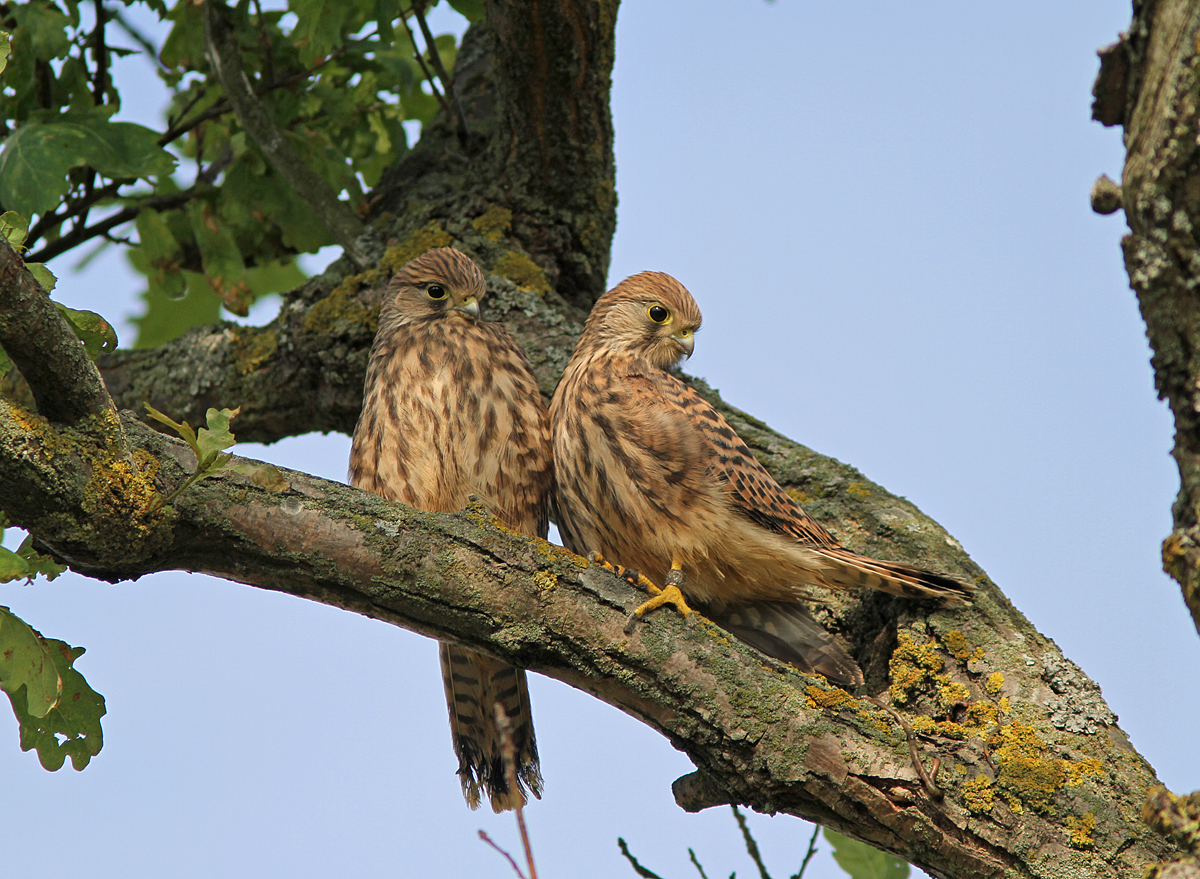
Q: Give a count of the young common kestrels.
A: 2